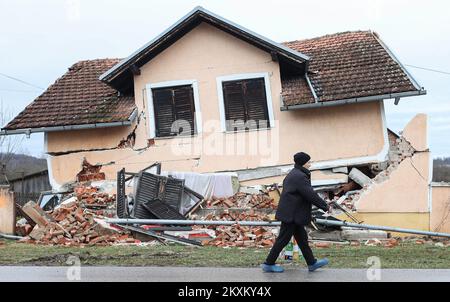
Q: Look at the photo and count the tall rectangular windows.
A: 2